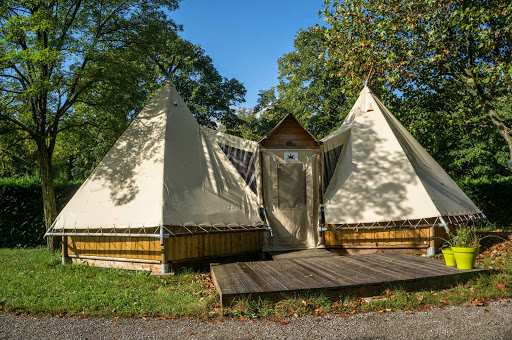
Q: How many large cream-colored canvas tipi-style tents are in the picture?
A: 2